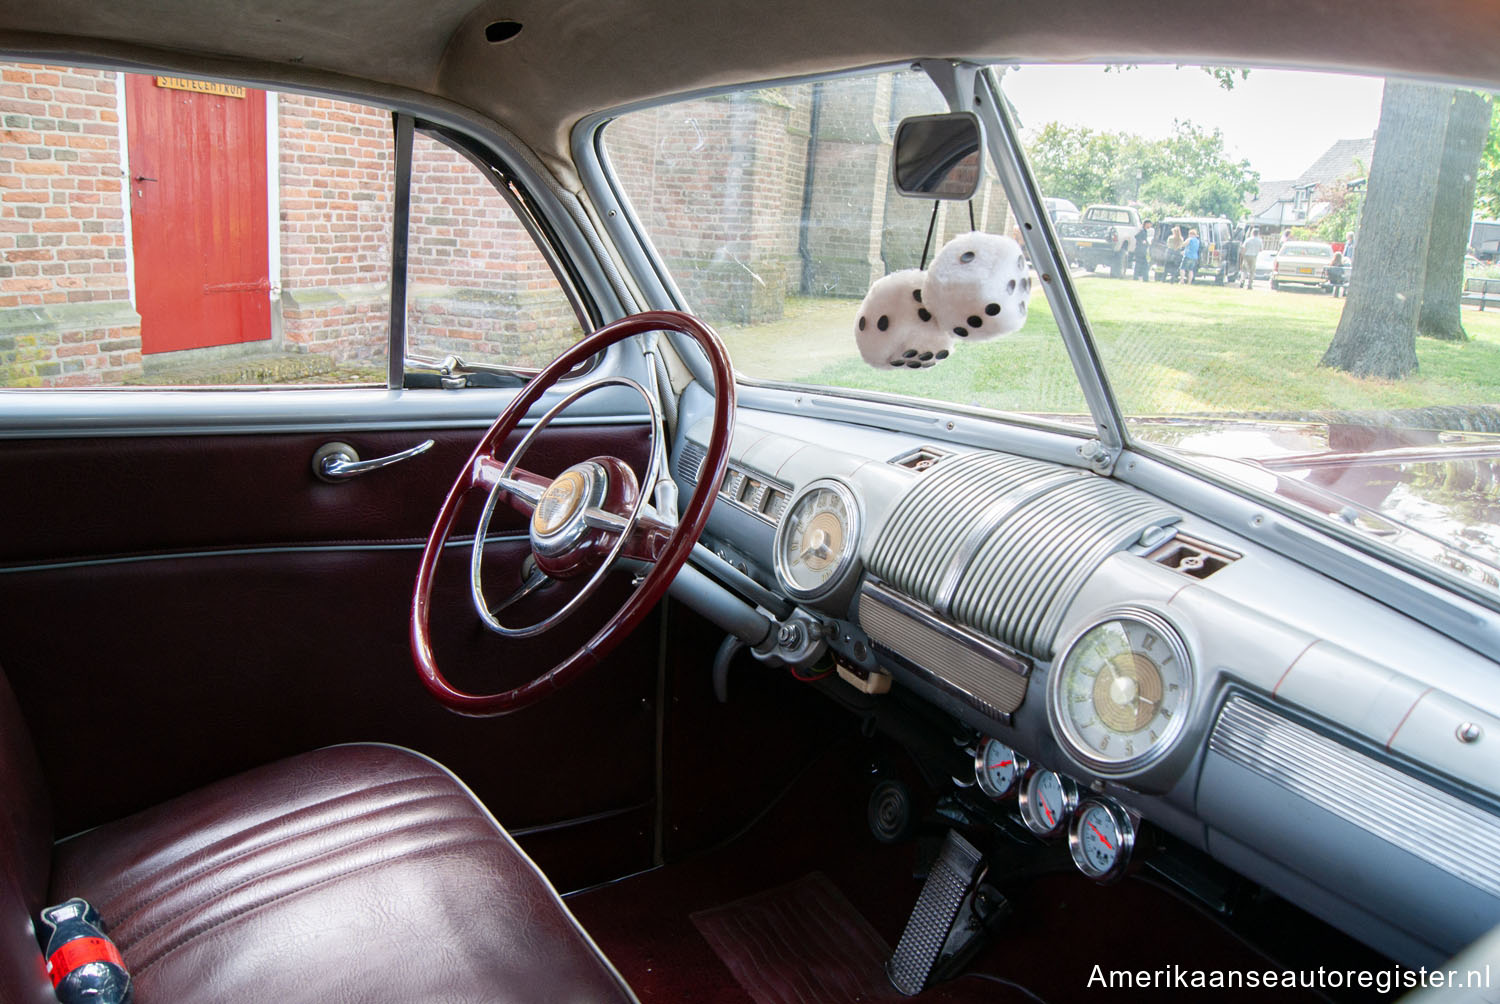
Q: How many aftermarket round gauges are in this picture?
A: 3